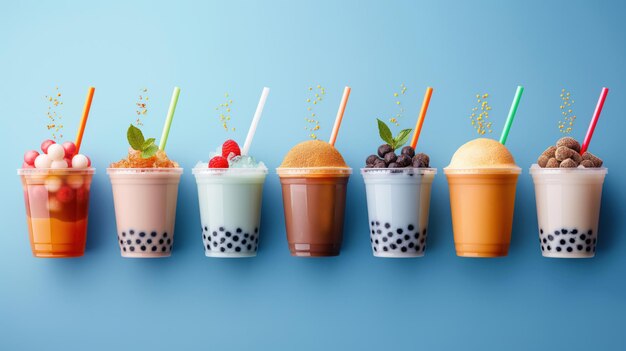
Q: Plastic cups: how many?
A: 7